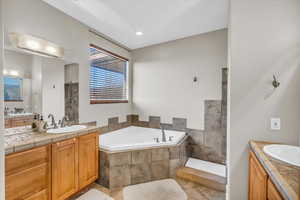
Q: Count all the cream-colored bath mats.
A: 2